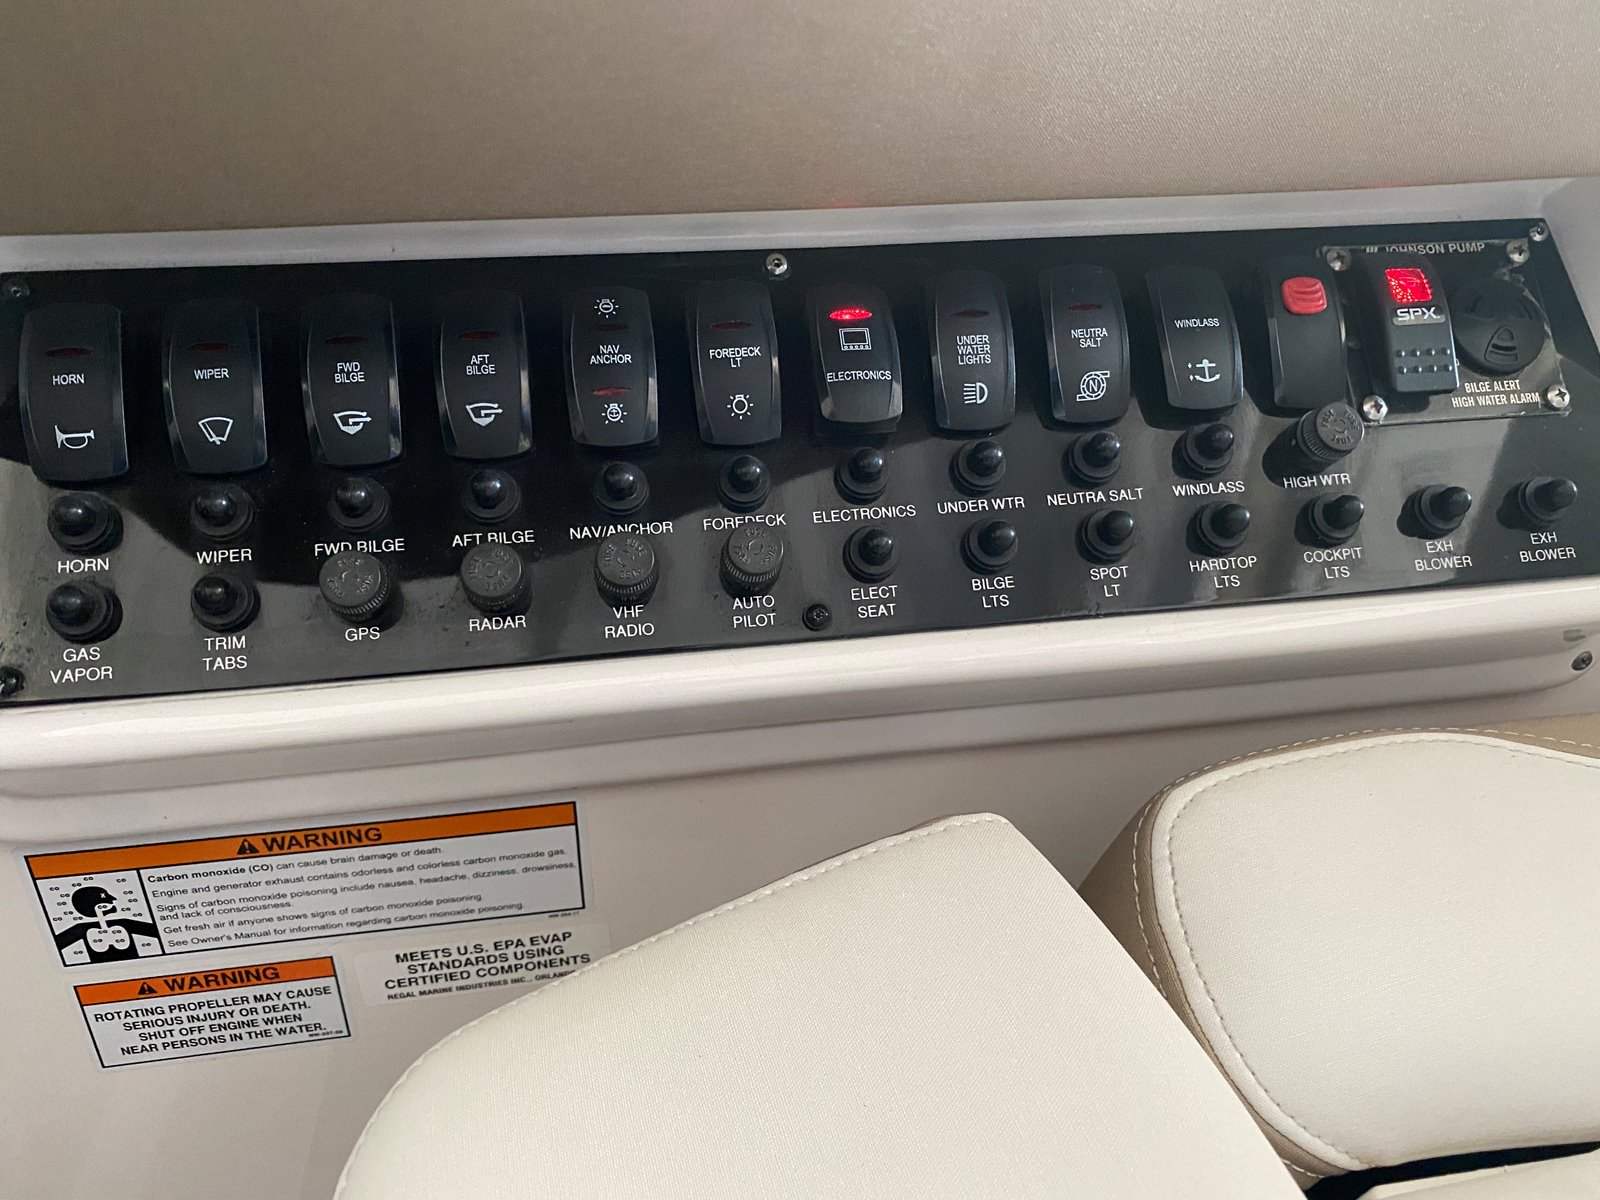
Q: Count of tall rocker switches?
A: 12